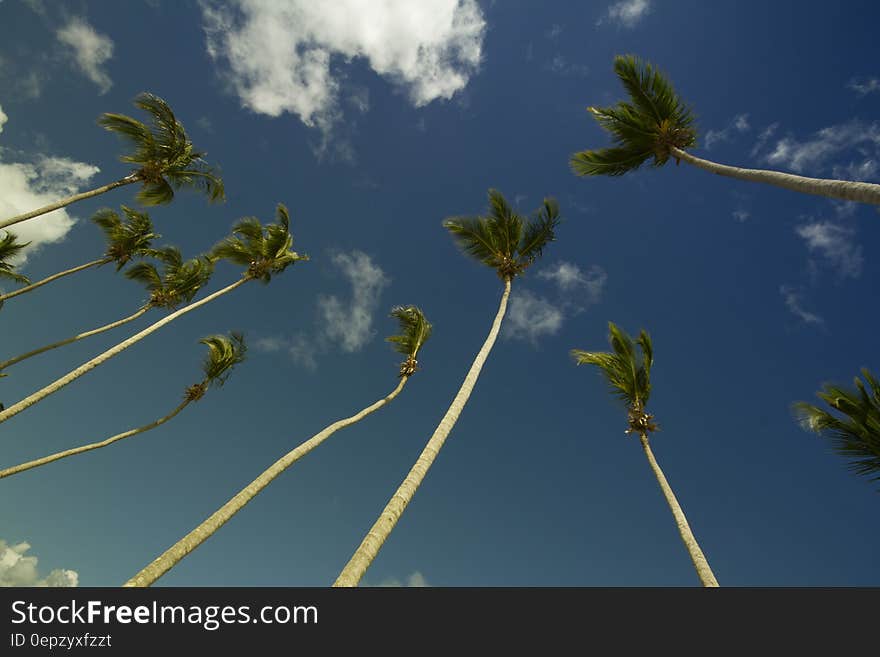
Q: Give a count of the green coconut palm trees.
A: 11